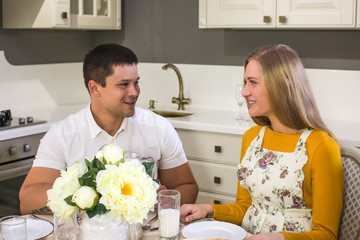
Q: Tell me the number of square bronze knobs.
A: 6